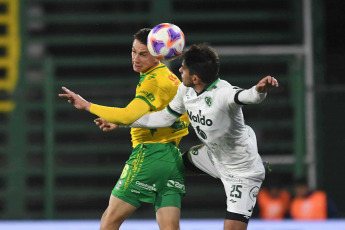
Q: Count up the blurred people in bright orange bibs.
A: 2